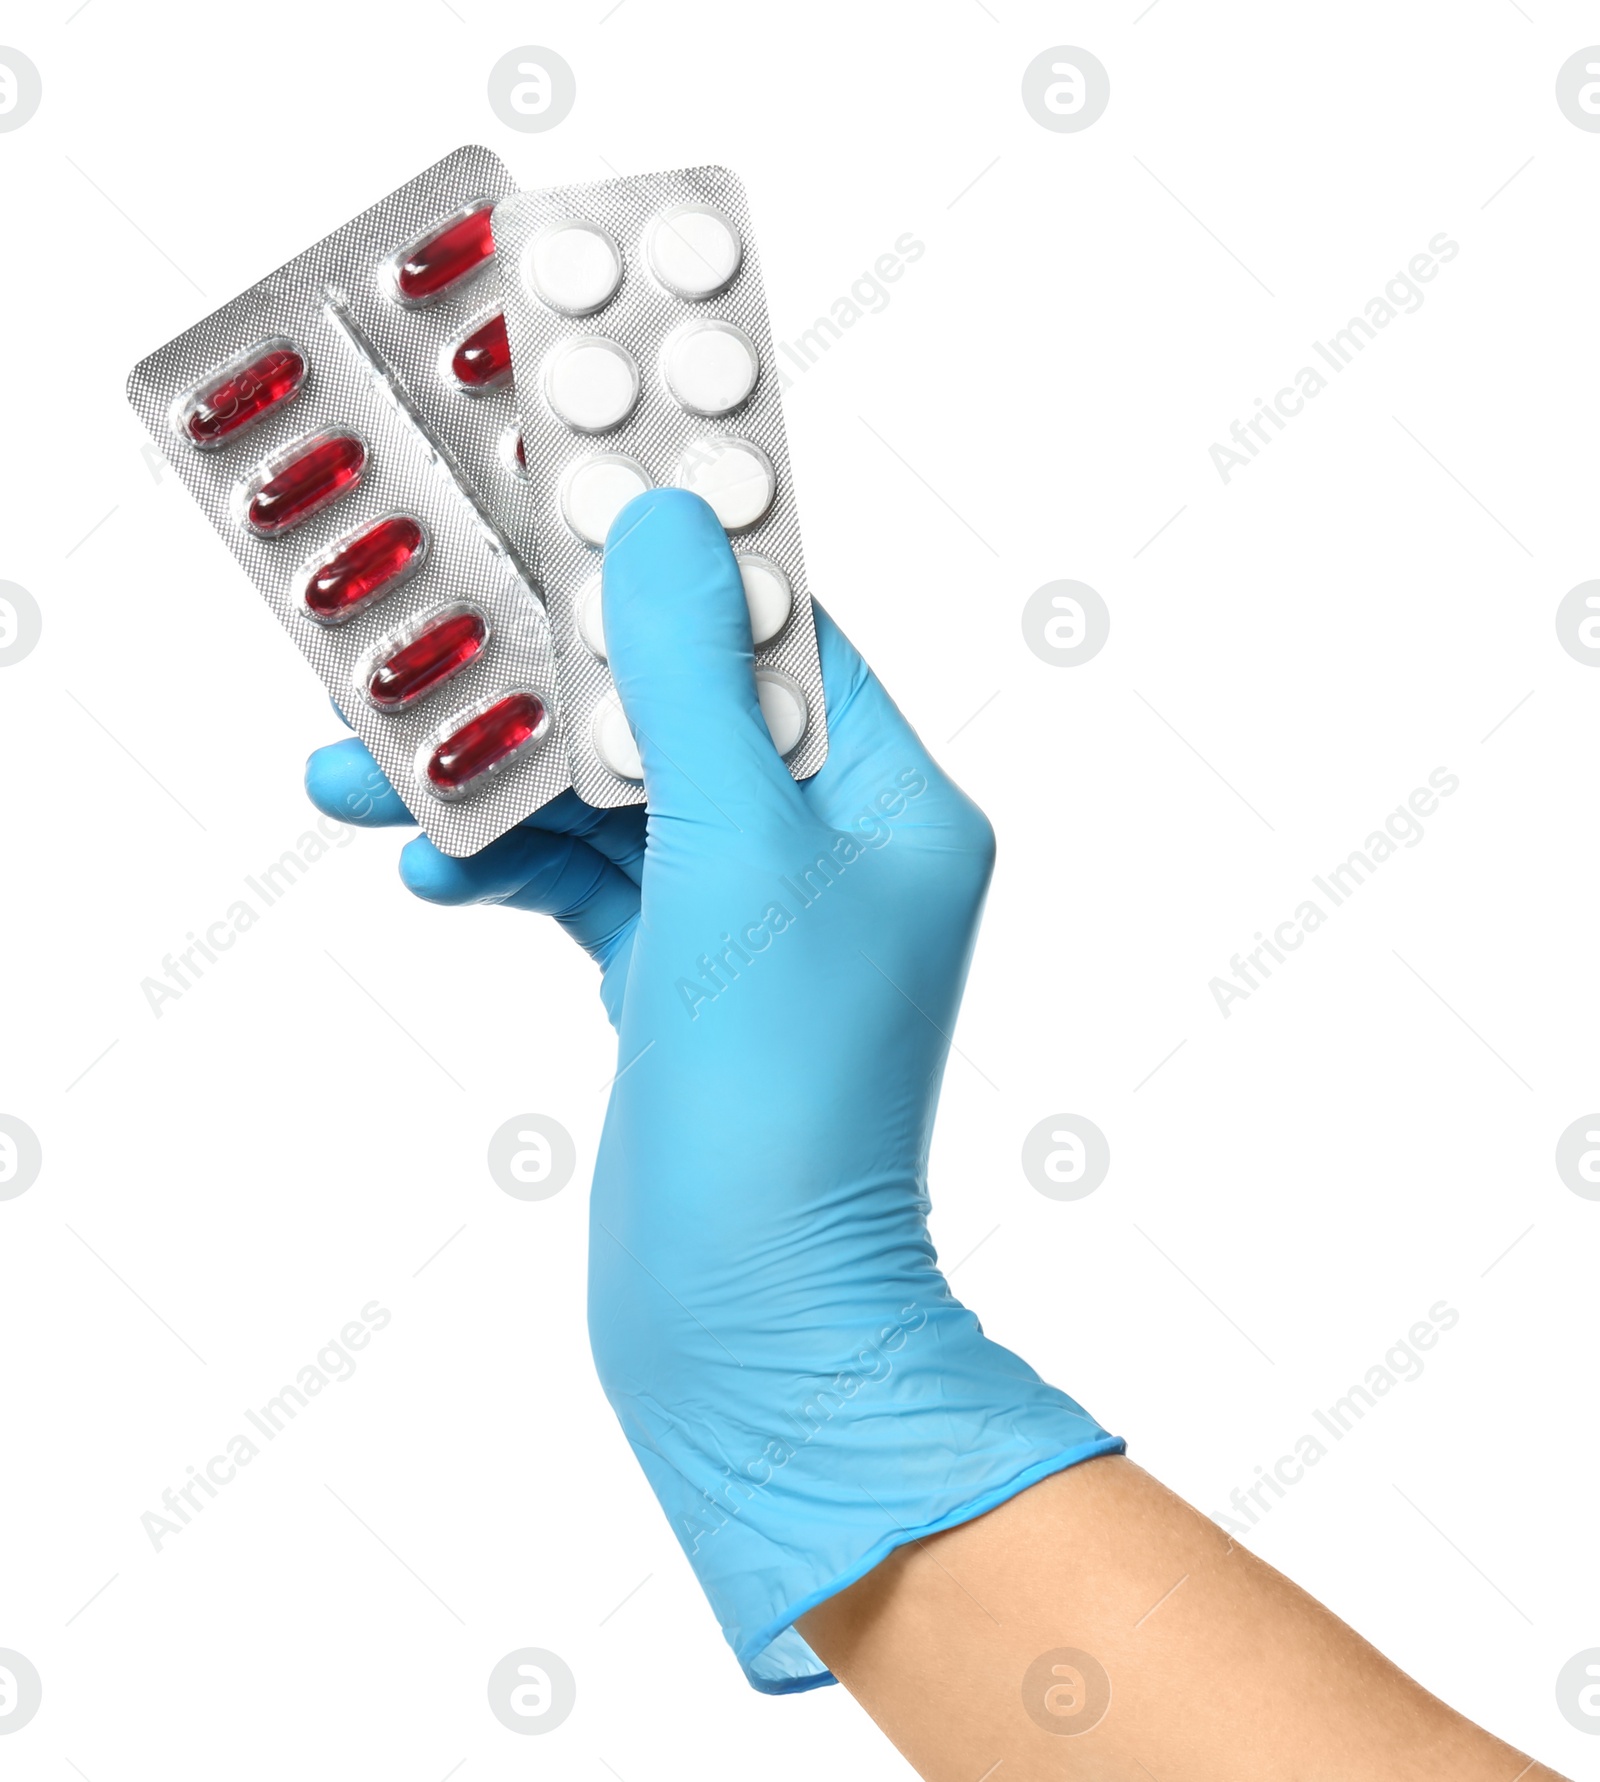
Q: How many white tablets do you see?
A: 10